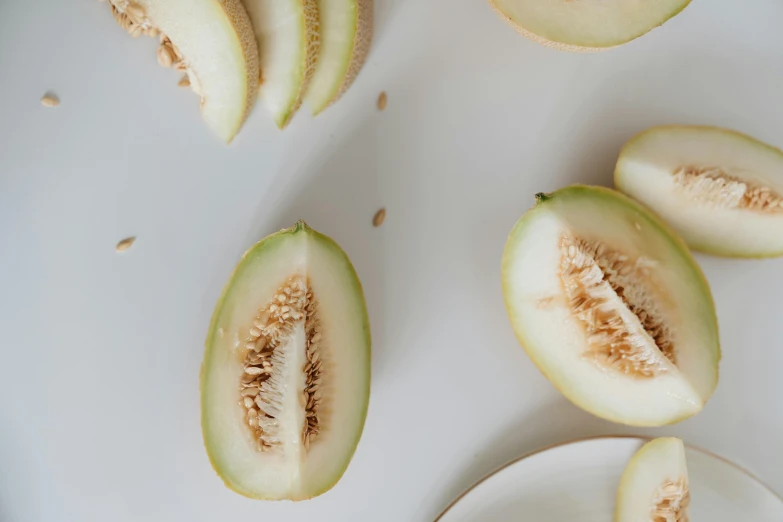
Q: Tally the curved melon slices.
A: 3